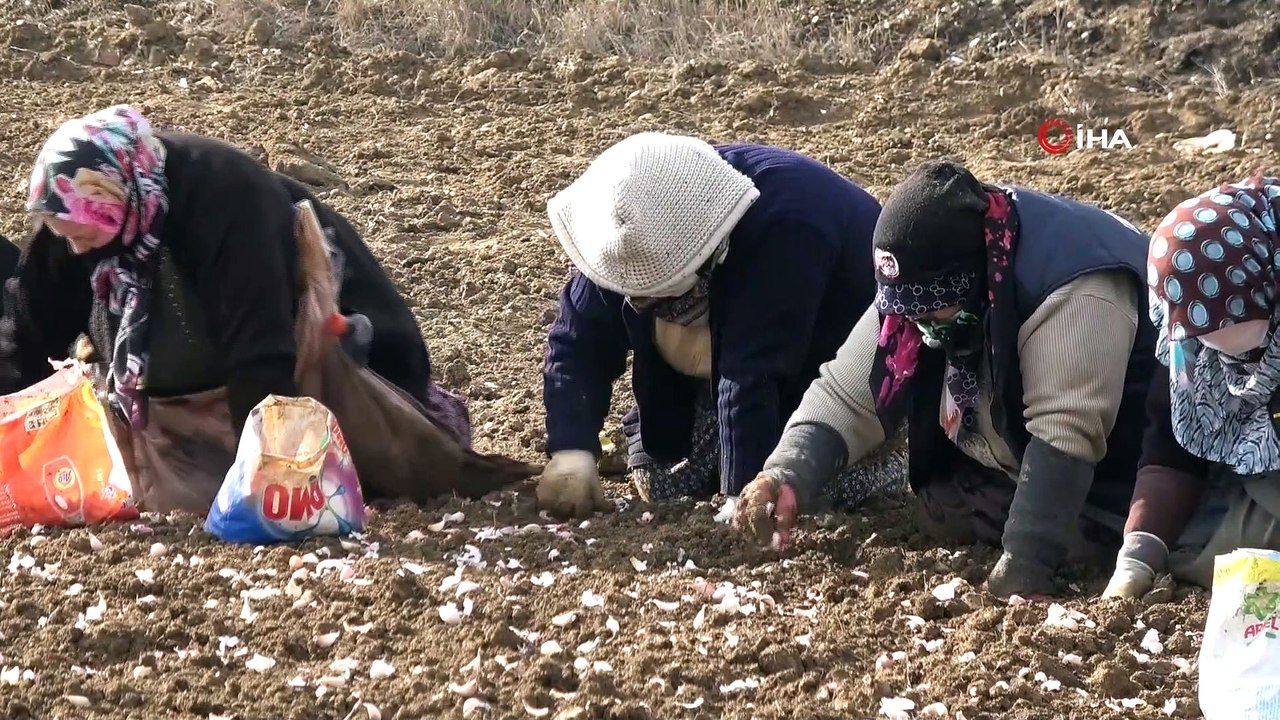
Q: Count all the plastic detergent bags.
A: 3